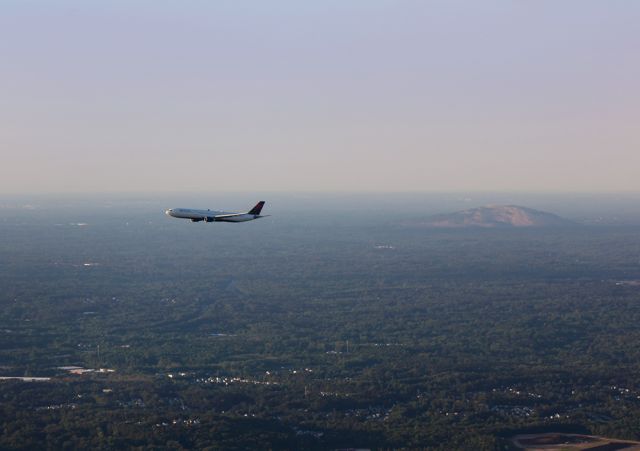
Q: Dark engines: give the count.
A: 2